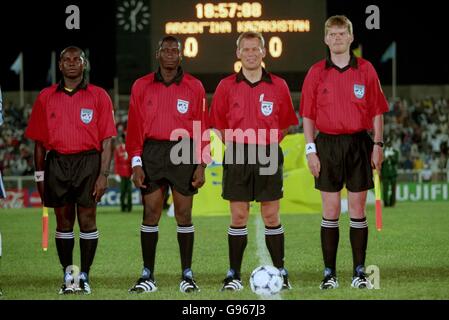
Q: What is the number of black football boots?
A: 8